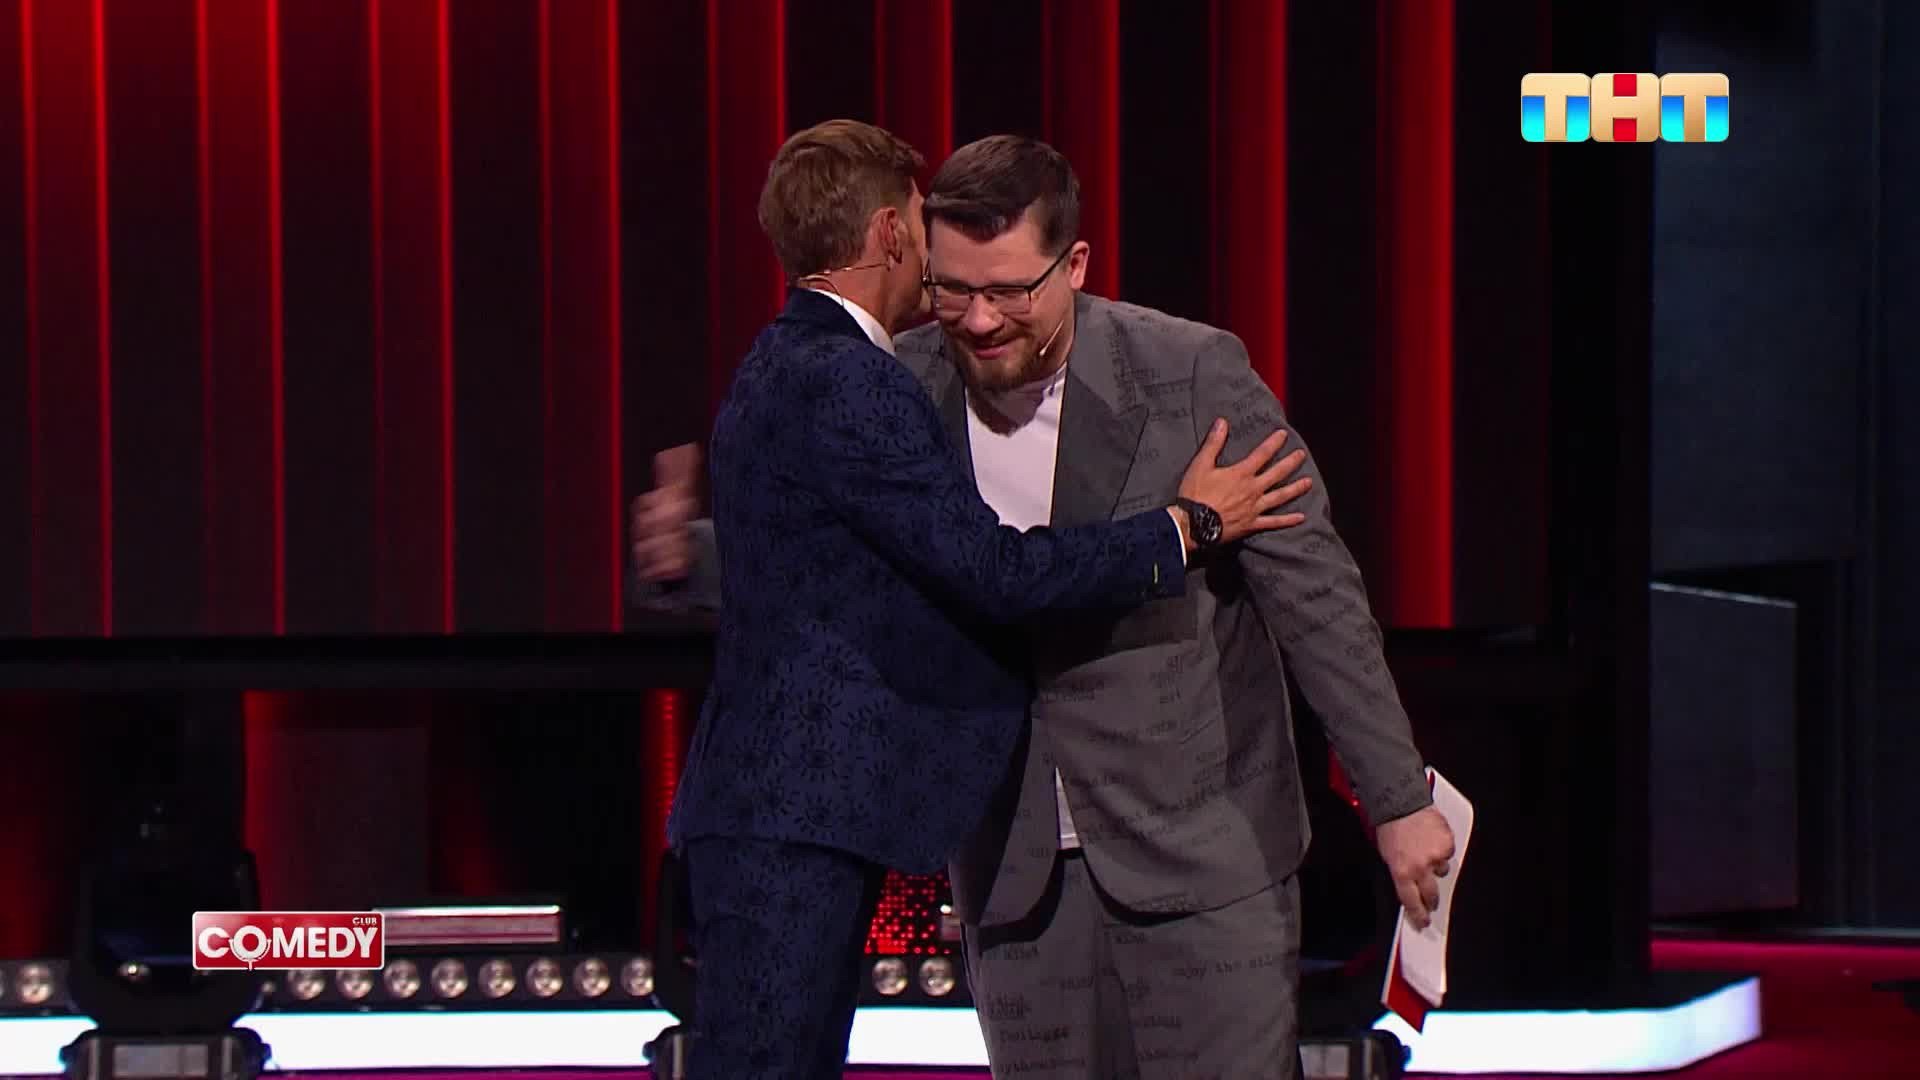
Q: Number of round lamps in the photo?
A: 11